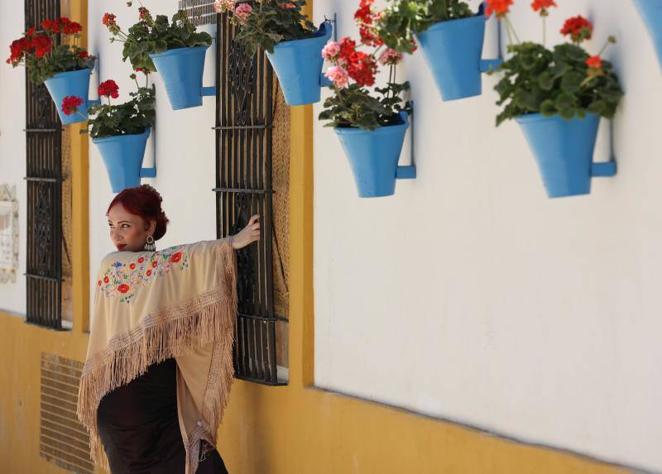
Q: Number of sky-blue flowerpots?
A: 8